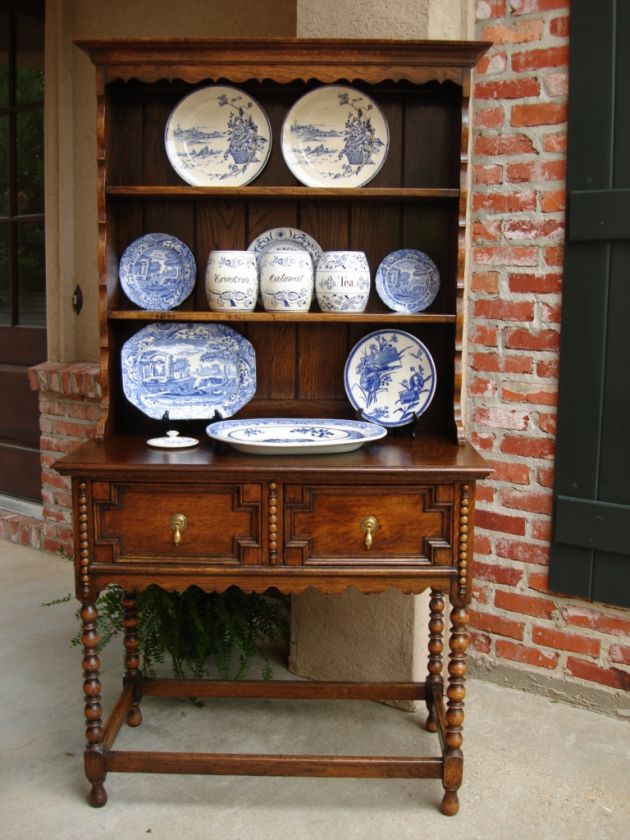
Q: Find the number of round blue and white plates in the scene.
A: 6